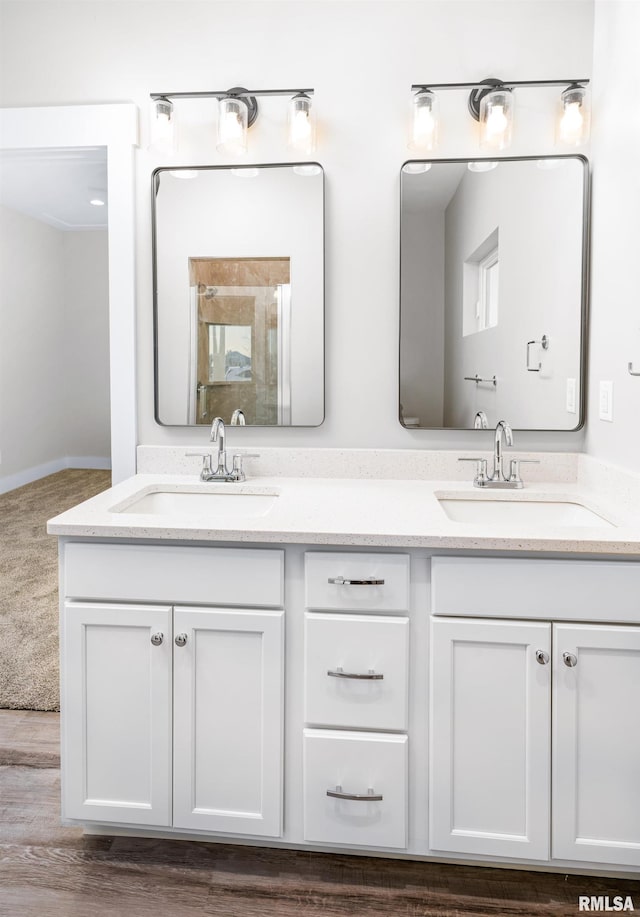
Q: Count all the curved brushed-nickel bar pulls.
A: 3